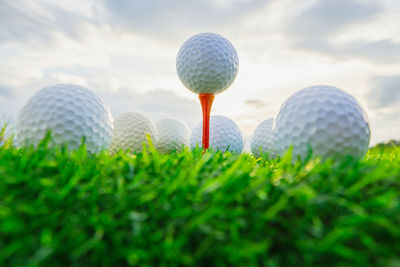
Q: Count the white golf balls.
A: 7